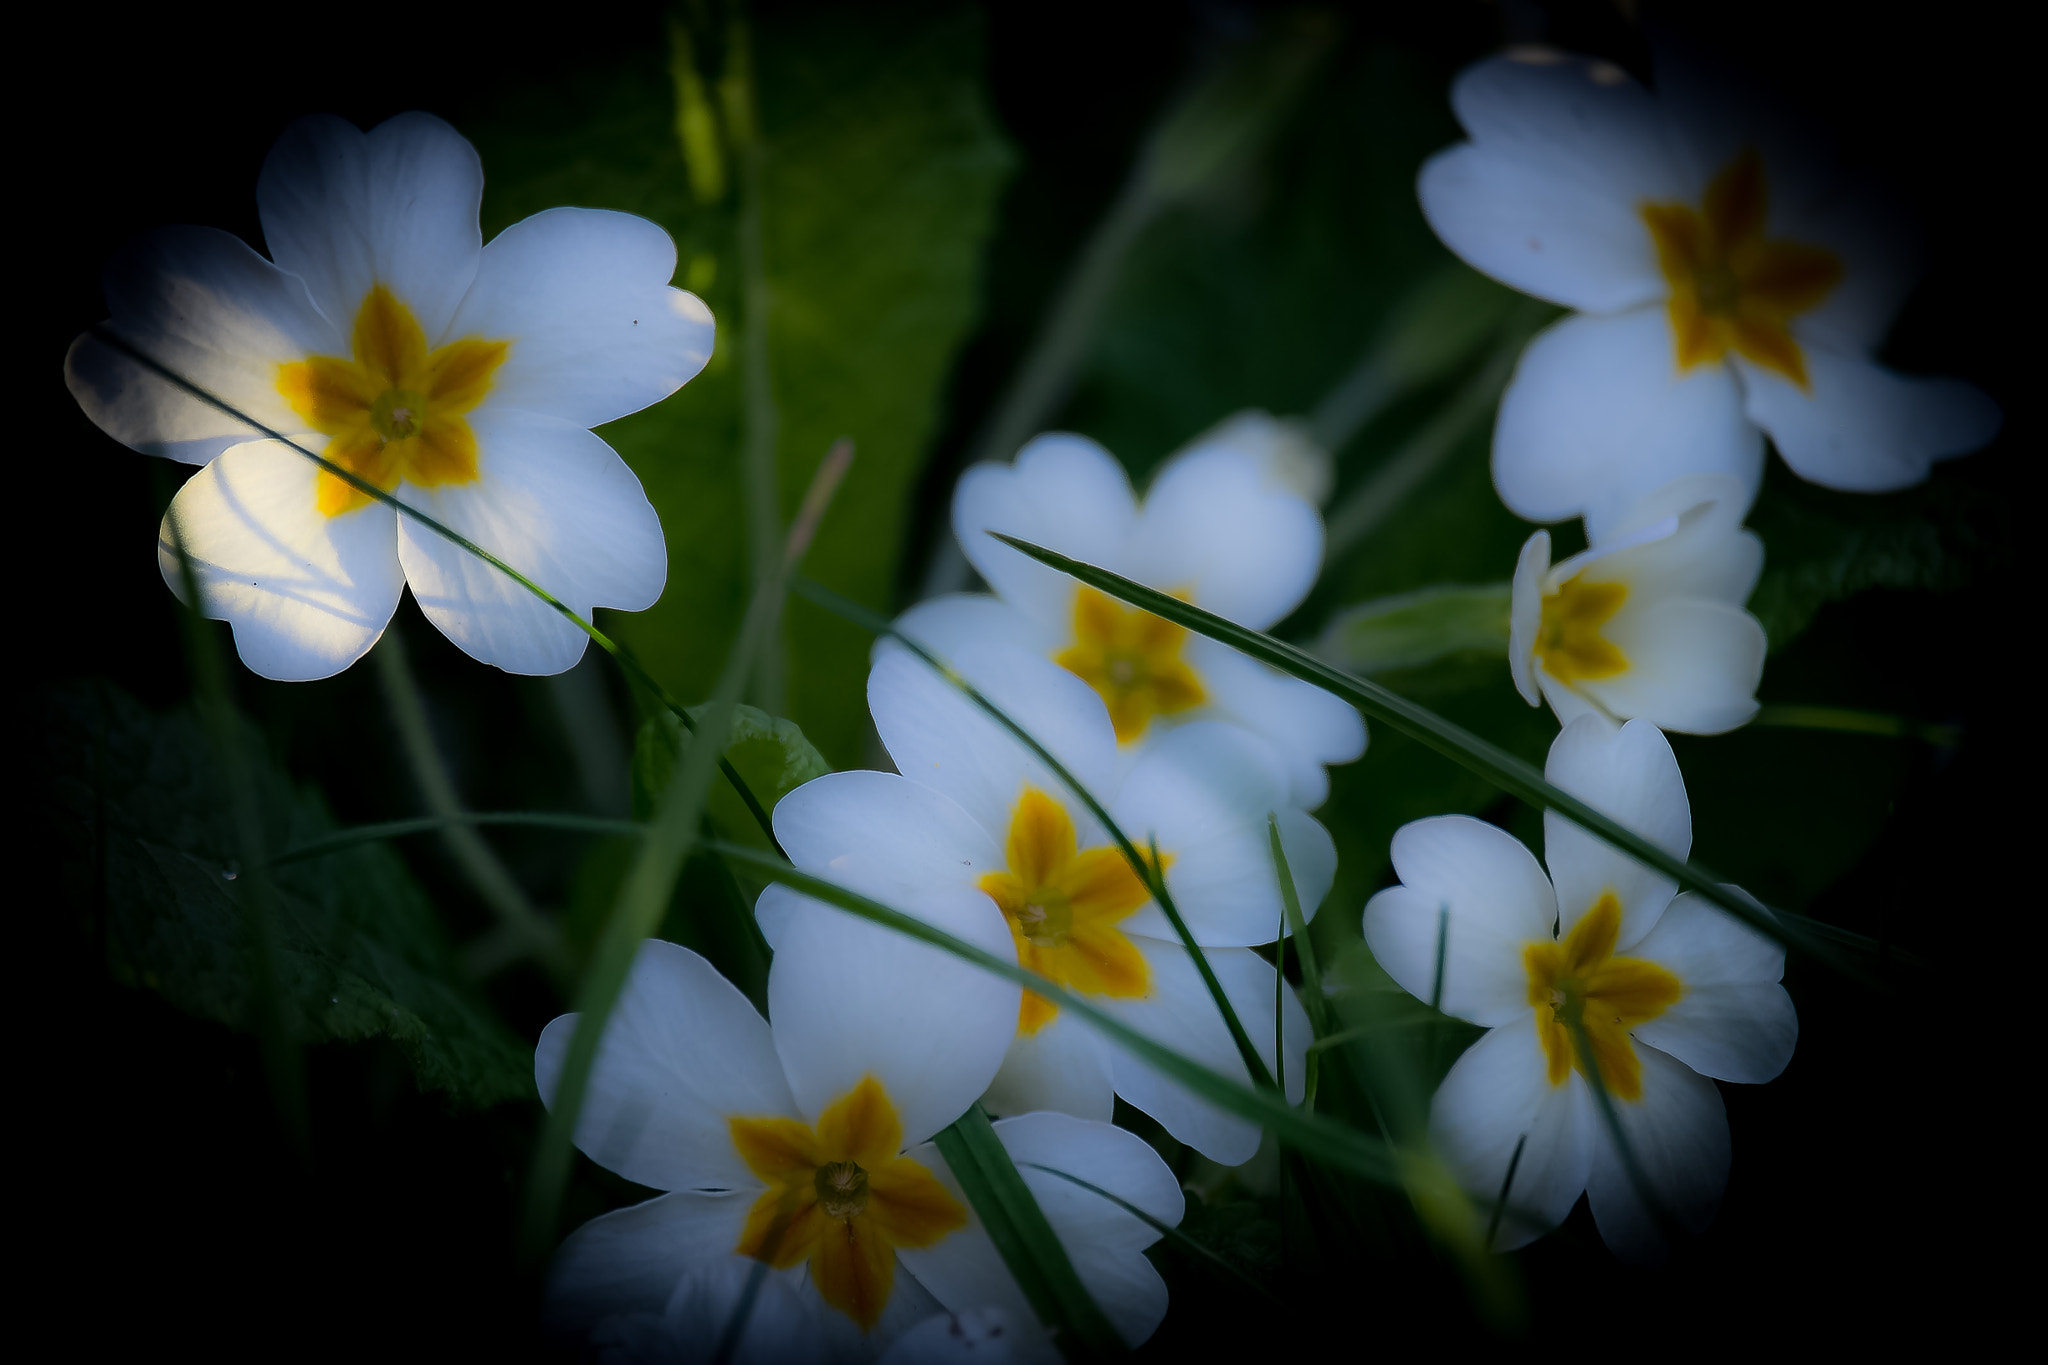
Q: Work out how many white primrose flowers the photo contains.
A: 7